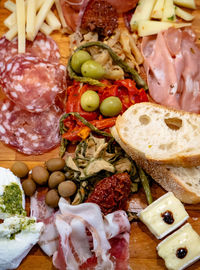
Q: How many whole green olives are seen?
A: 4